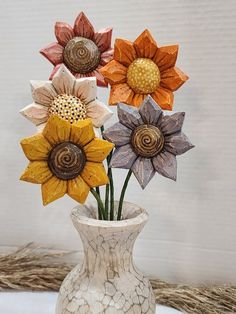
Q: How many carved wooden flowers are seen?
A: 5